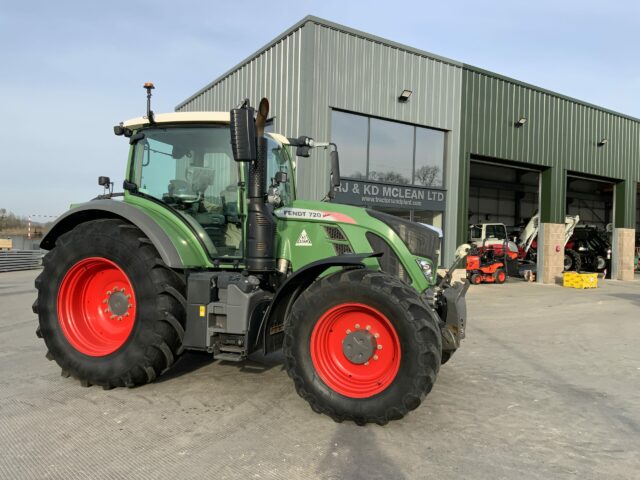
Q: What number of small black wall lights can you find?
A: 3